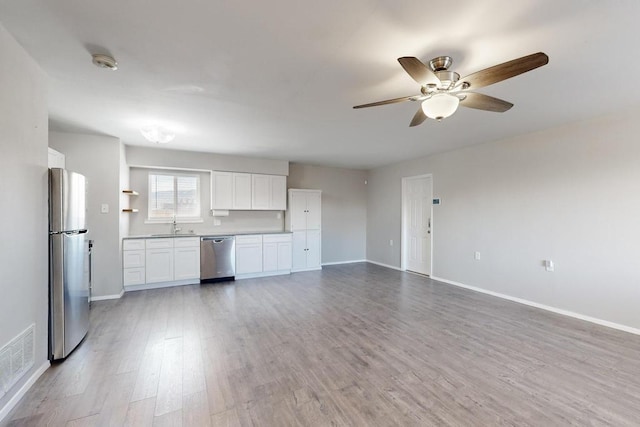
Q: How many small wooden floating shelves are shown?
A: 2